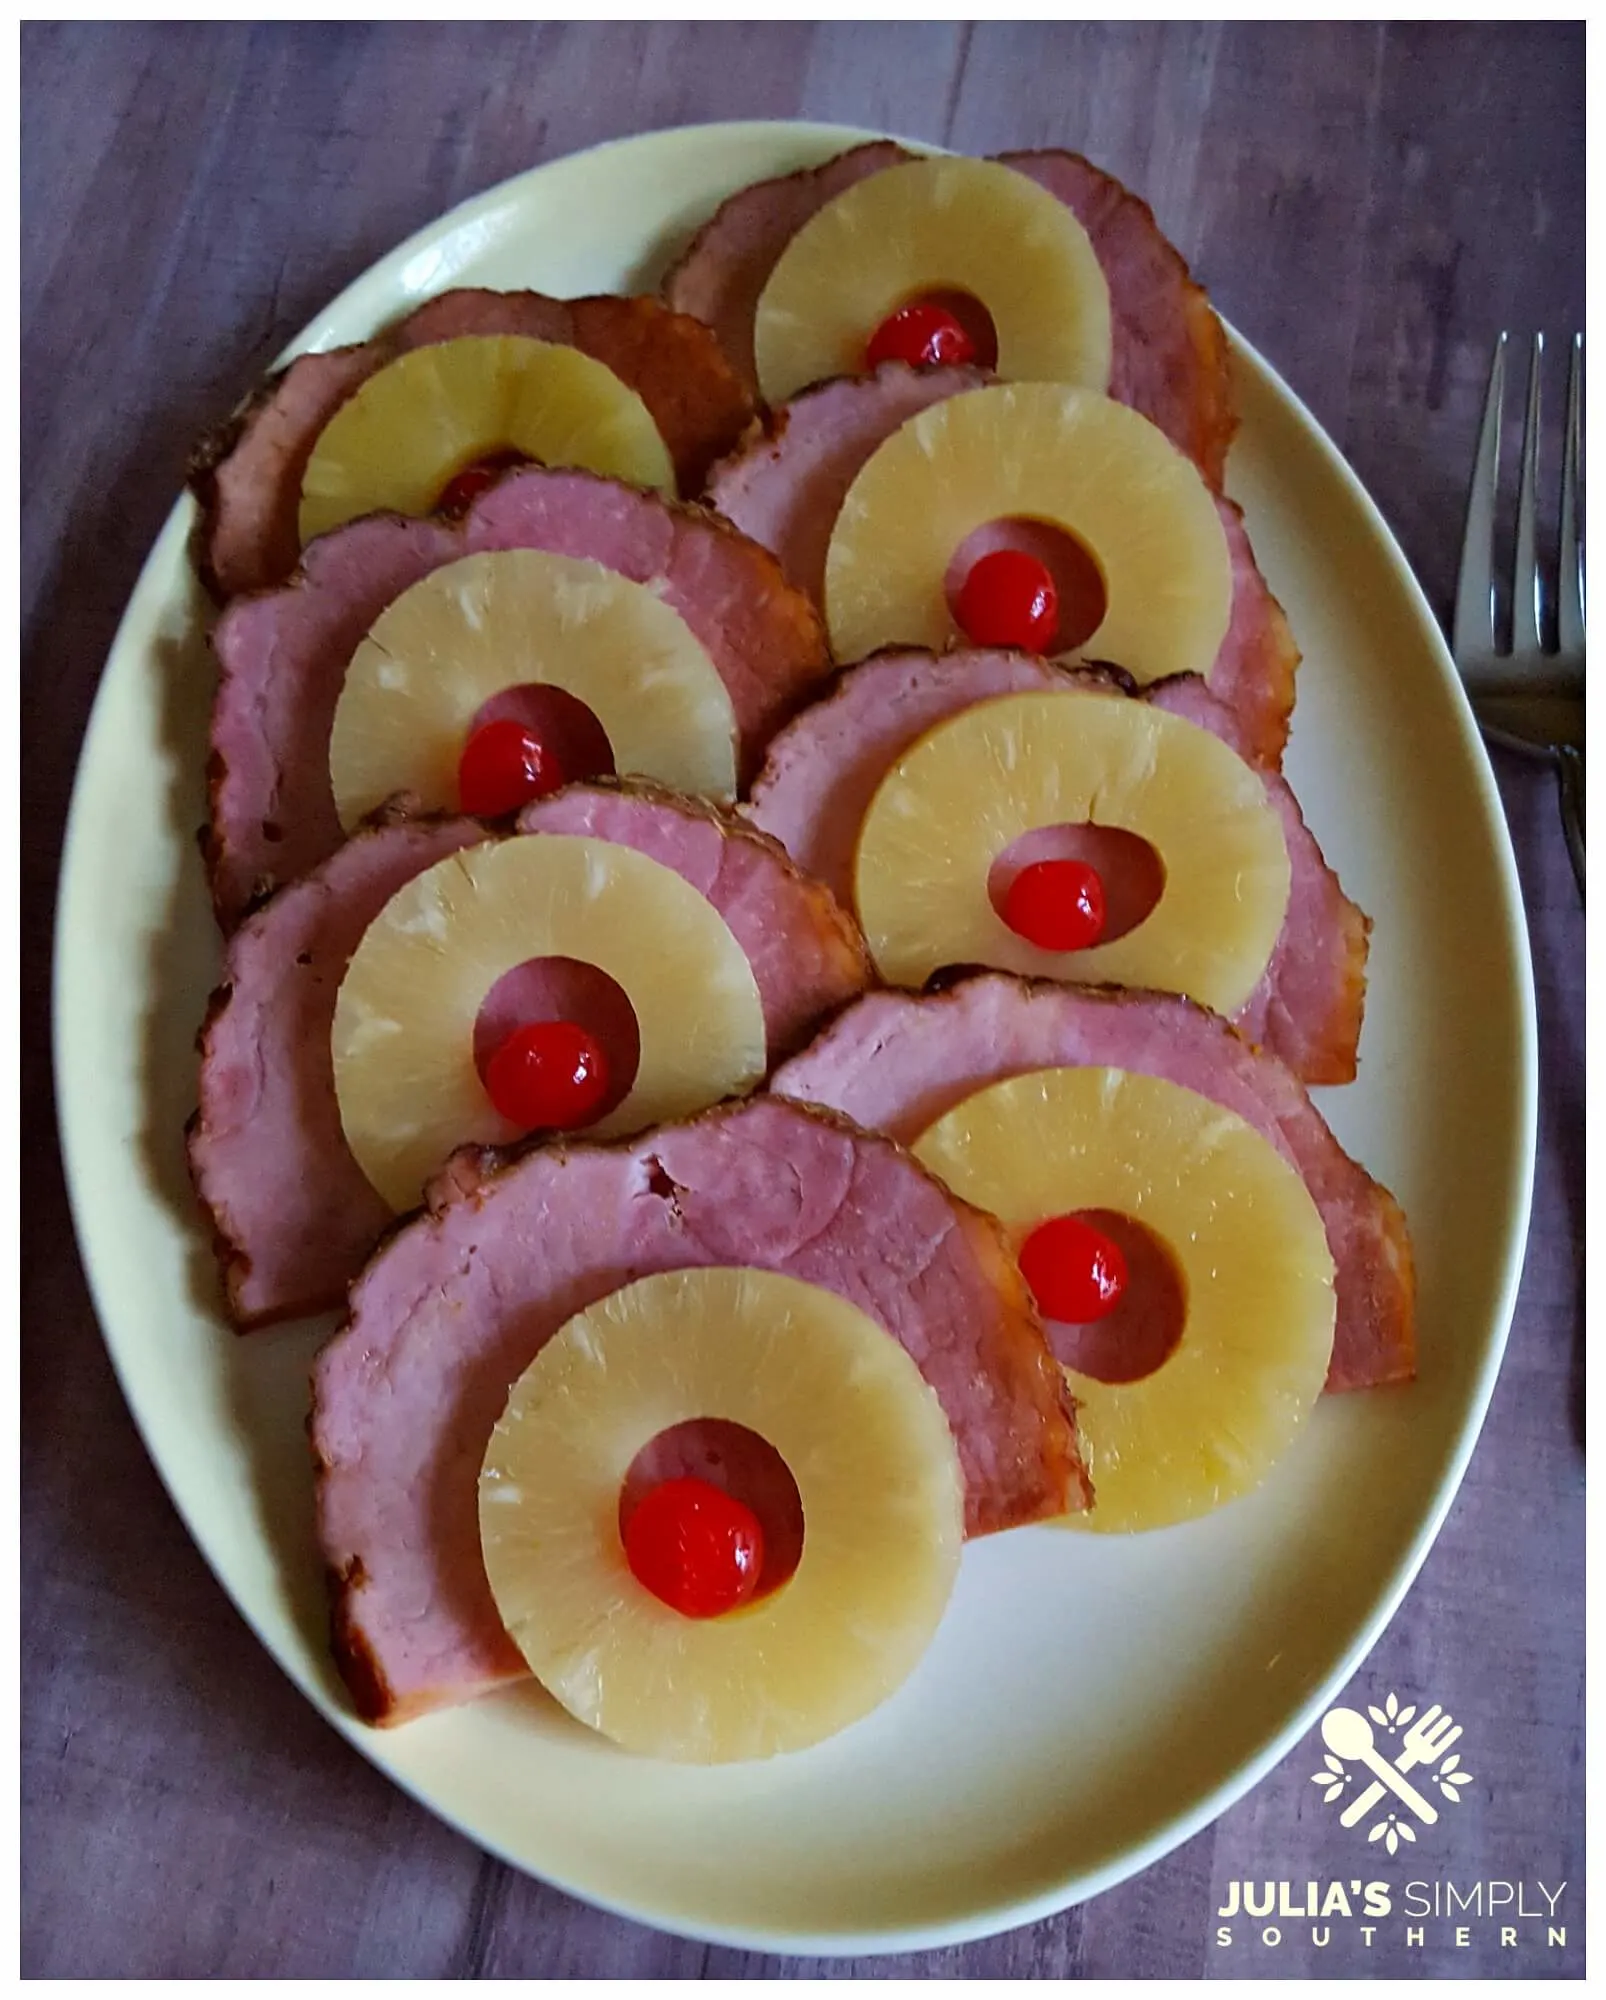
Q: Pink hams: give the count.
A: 8